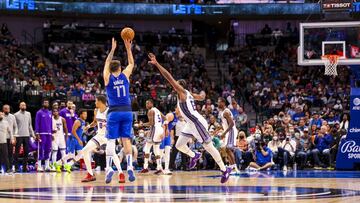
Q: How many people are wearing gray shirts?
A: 3